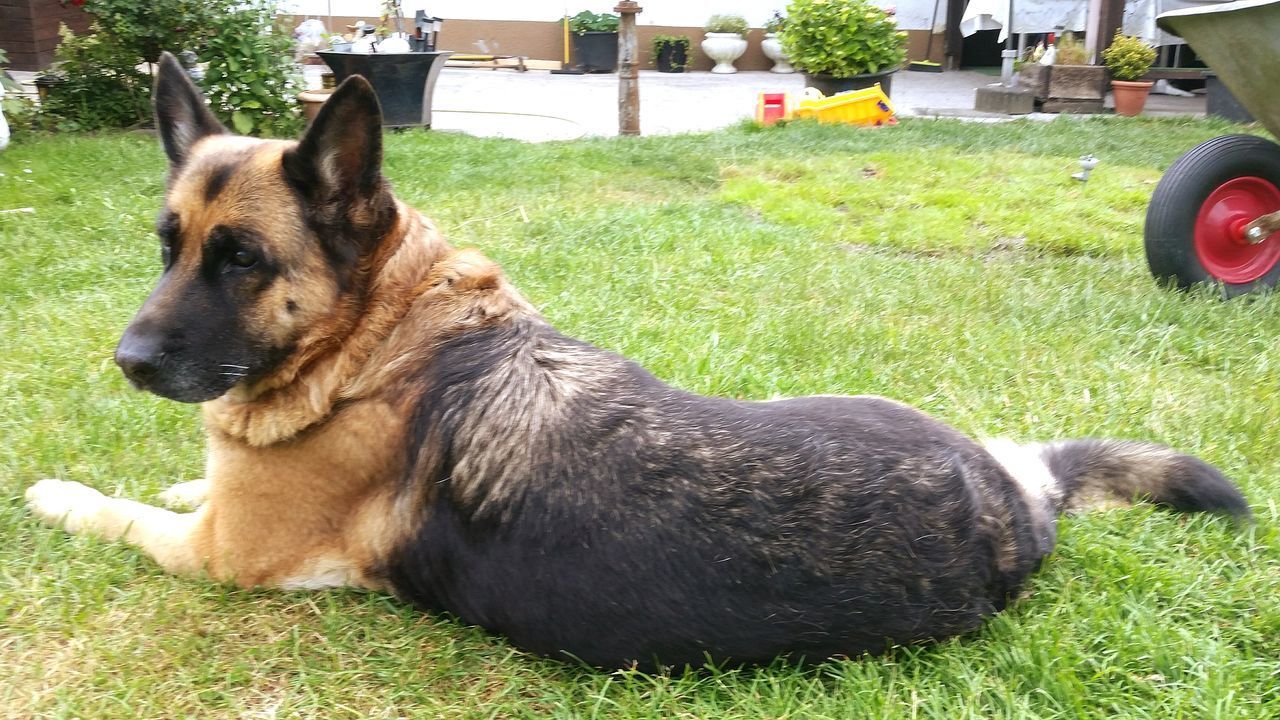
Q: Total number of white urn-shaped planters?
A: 2